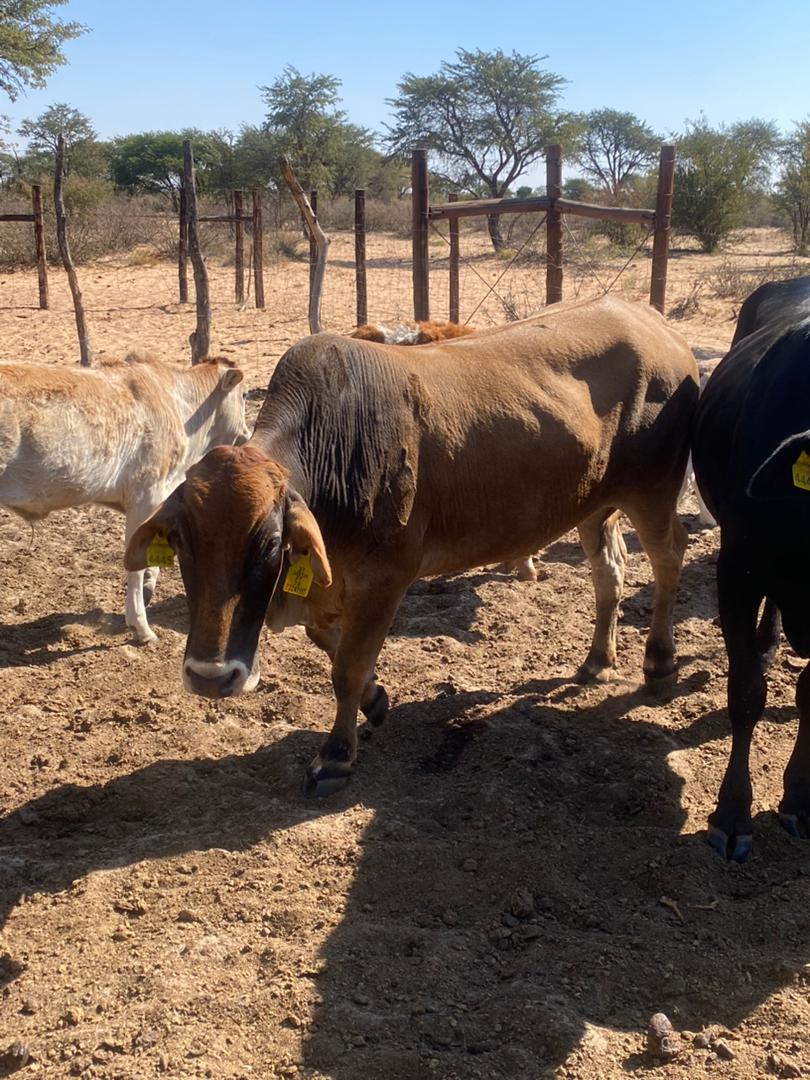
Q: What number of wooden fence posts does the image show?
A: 13